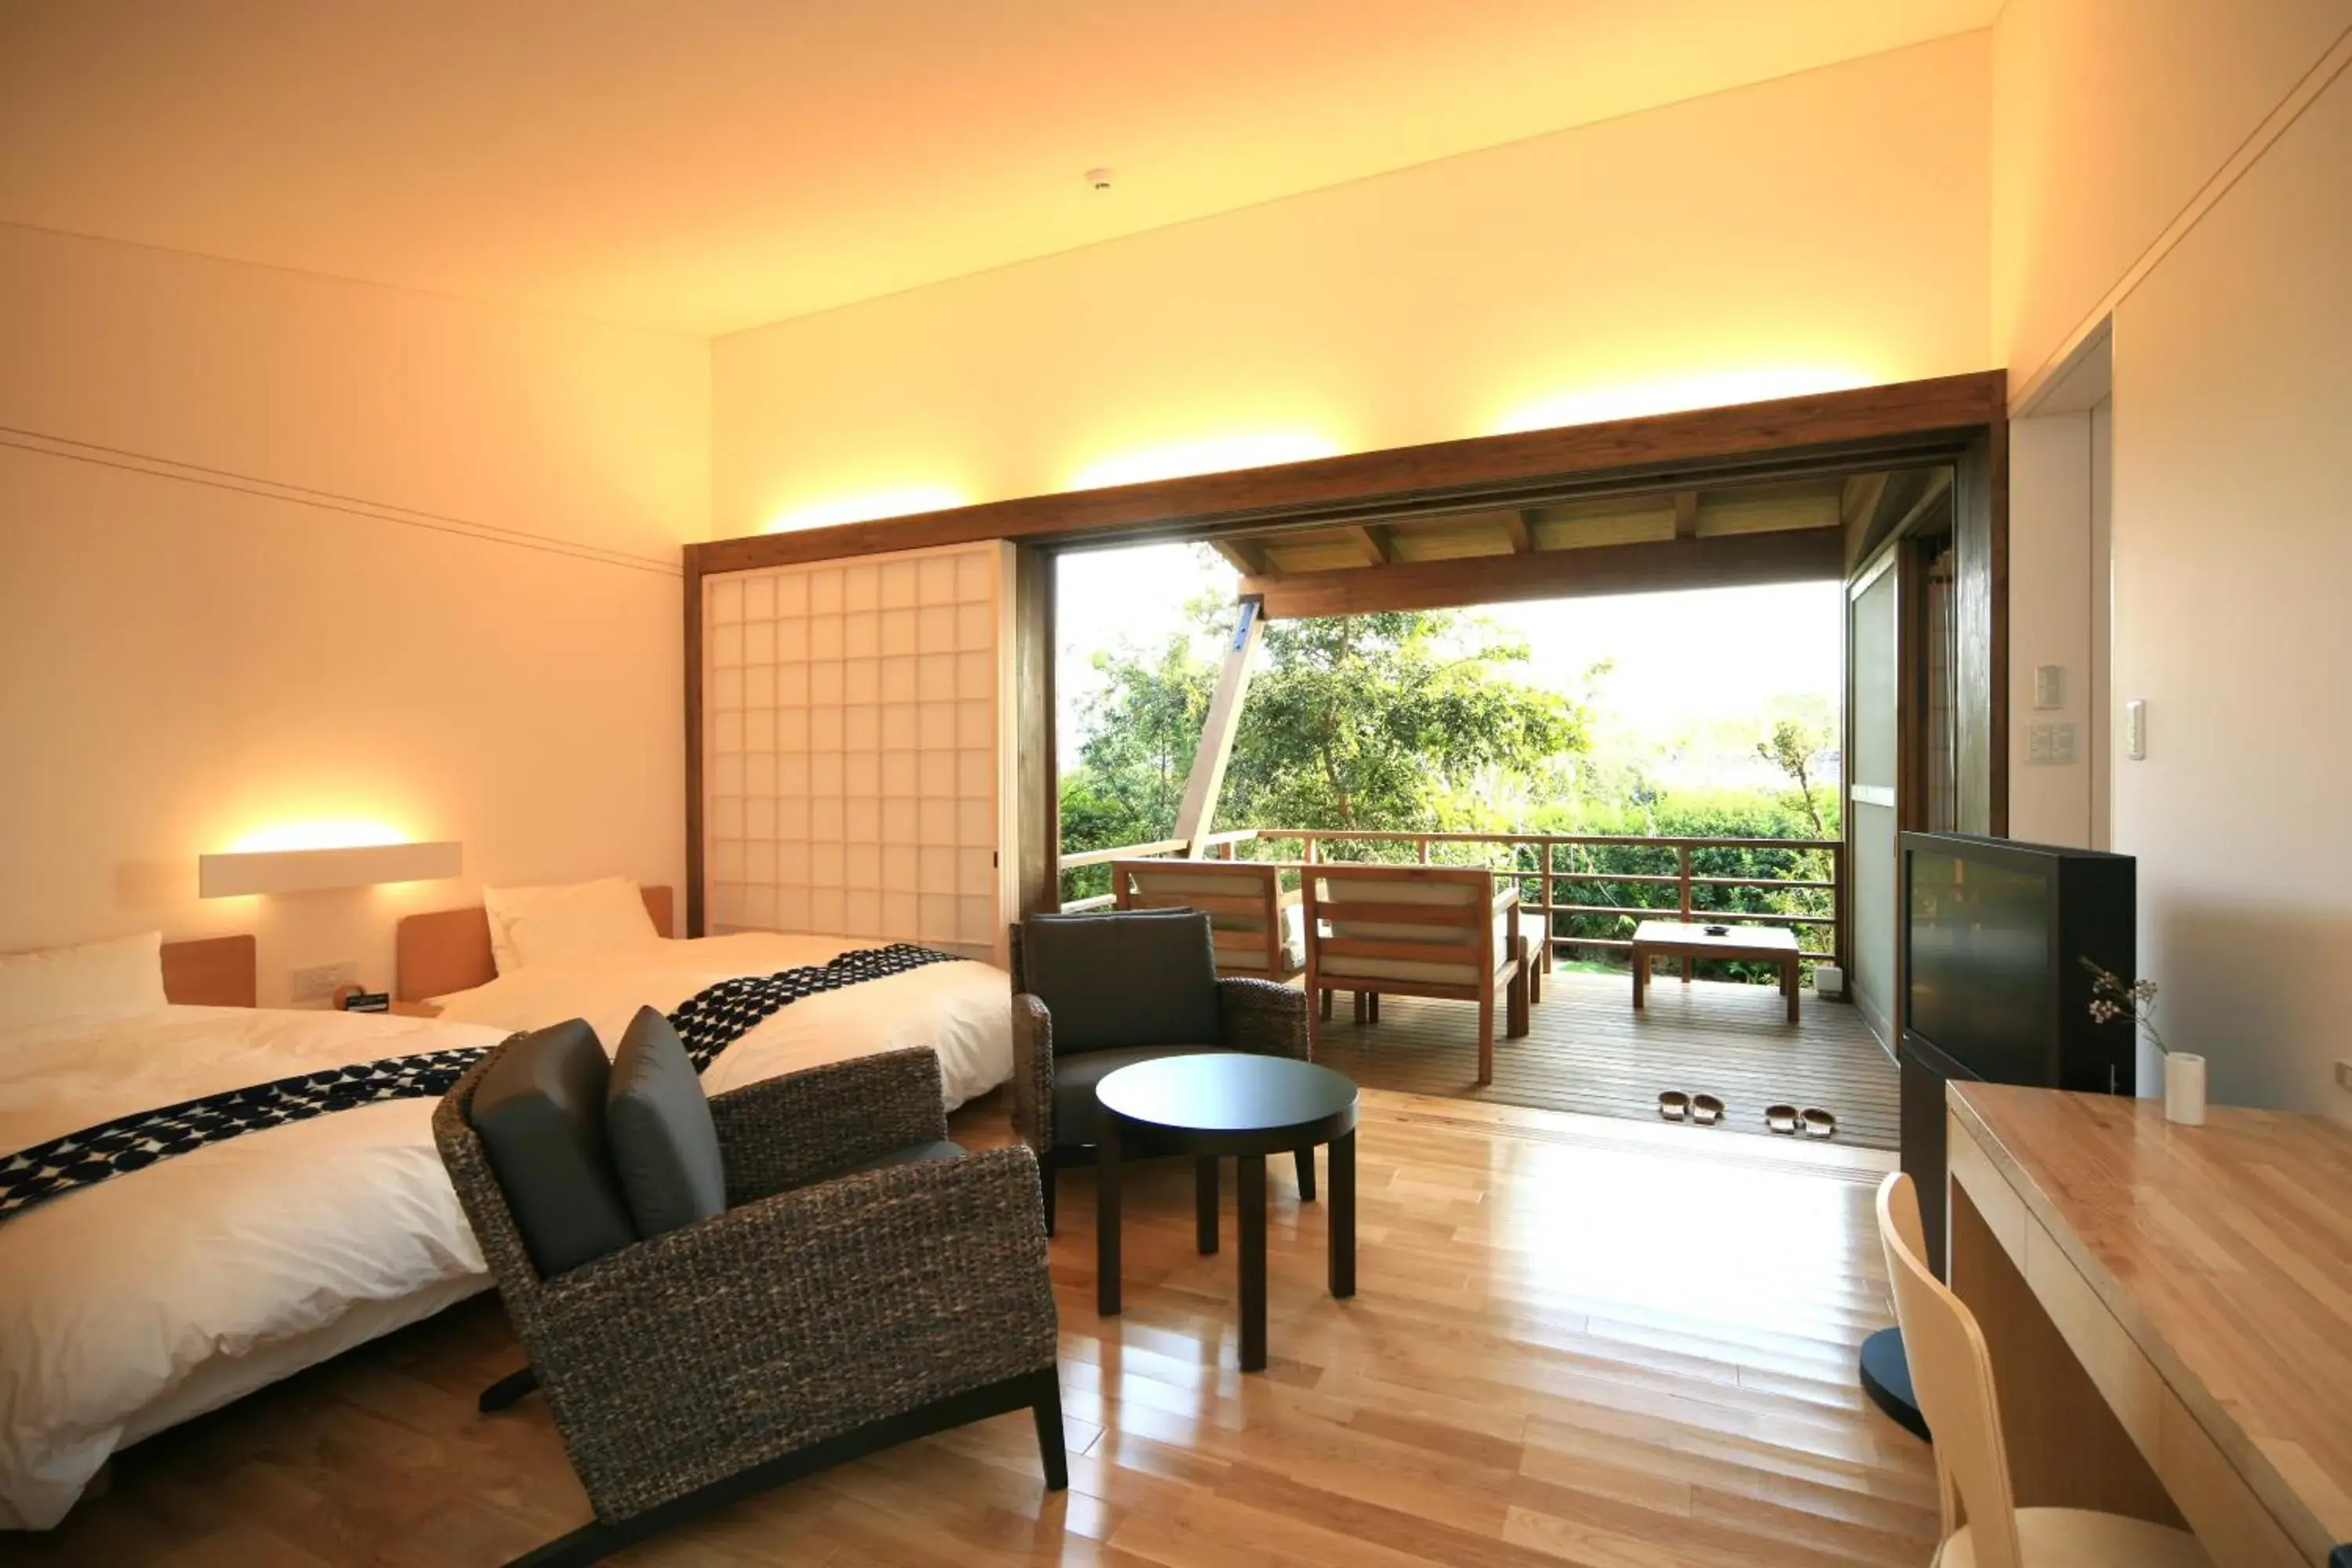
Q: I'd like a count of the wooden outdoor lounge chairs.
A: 2